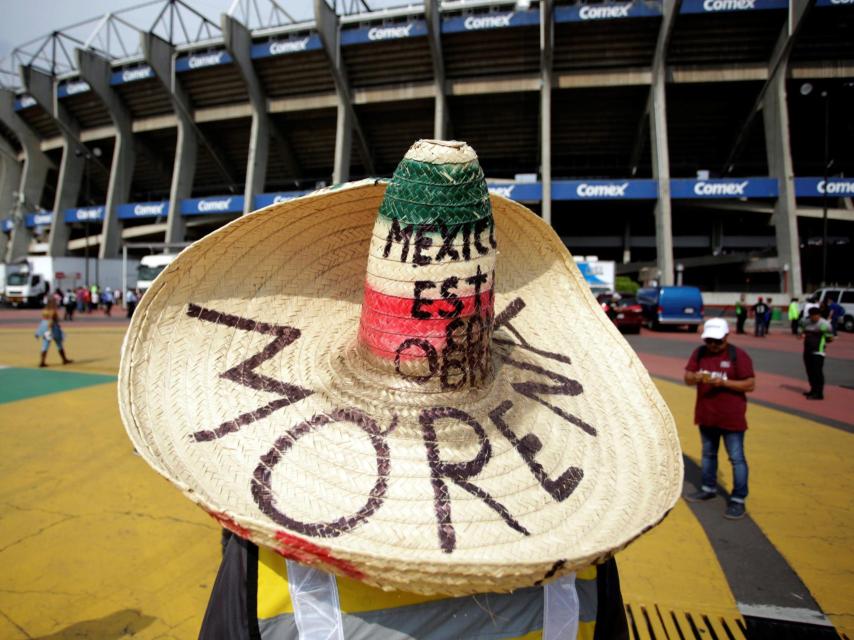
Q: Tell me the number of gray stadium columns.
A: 11